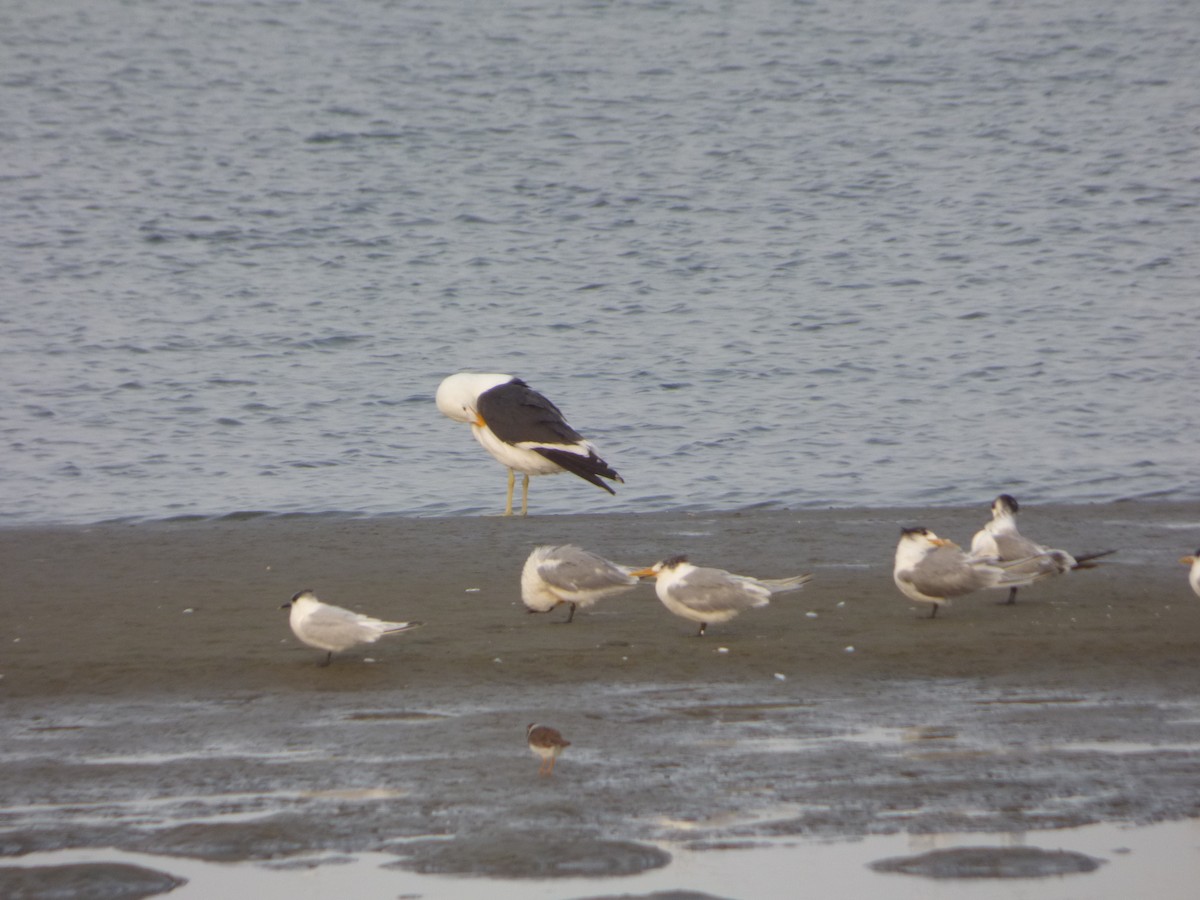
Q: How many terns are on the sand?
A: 6